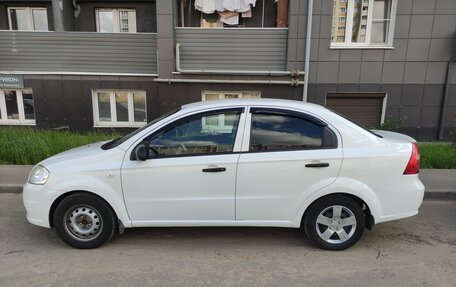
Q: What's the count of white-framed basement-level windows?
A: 3